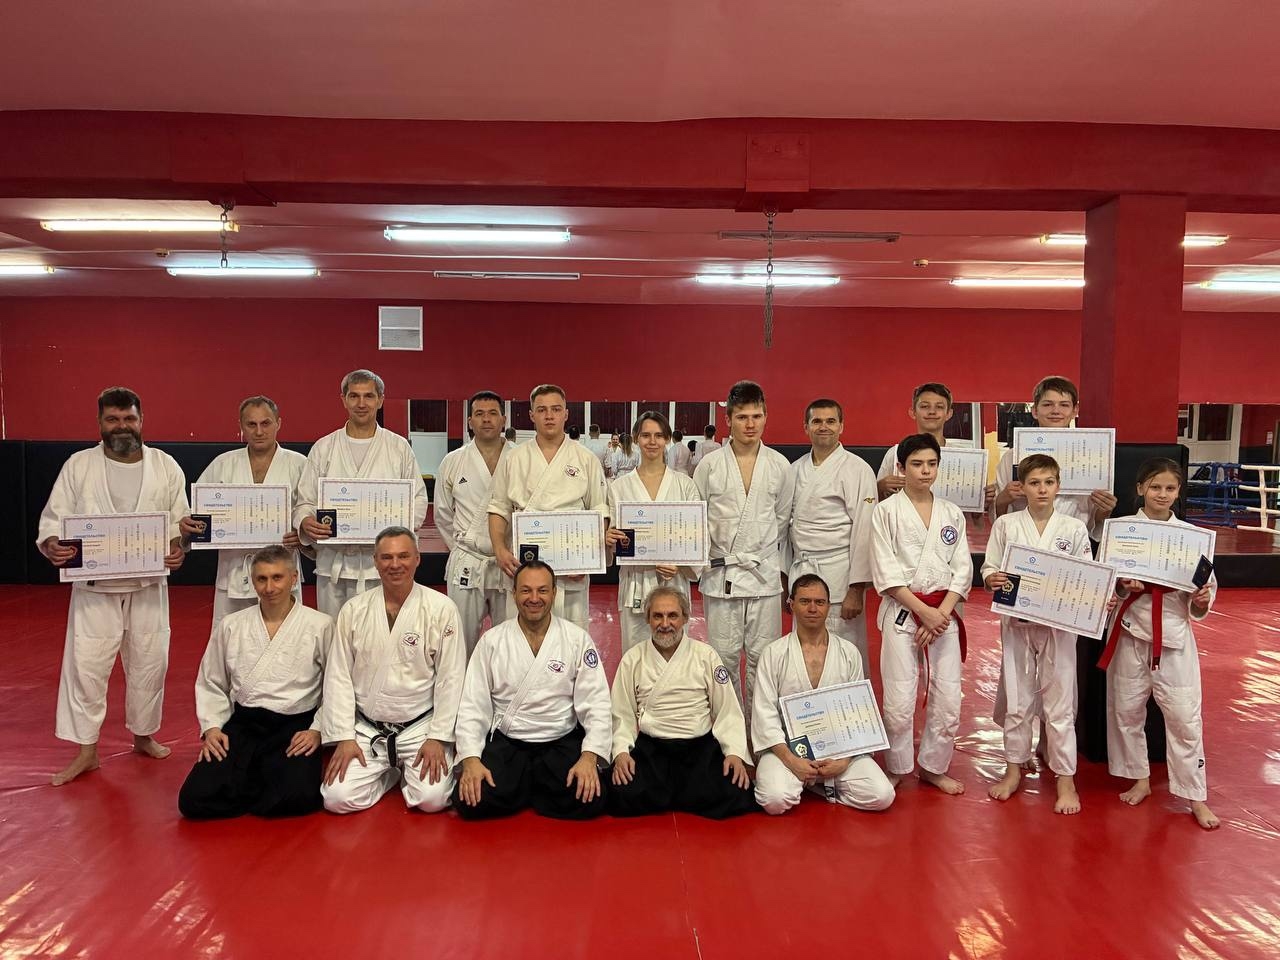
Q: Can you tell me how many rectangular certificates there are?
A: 10